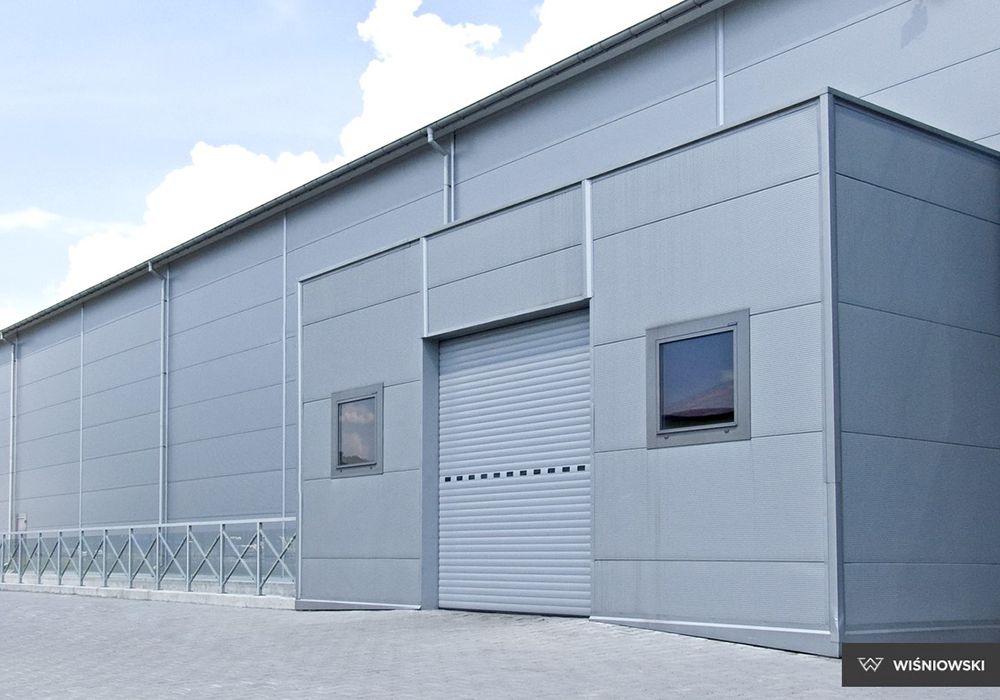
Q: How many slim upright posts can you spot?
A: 11